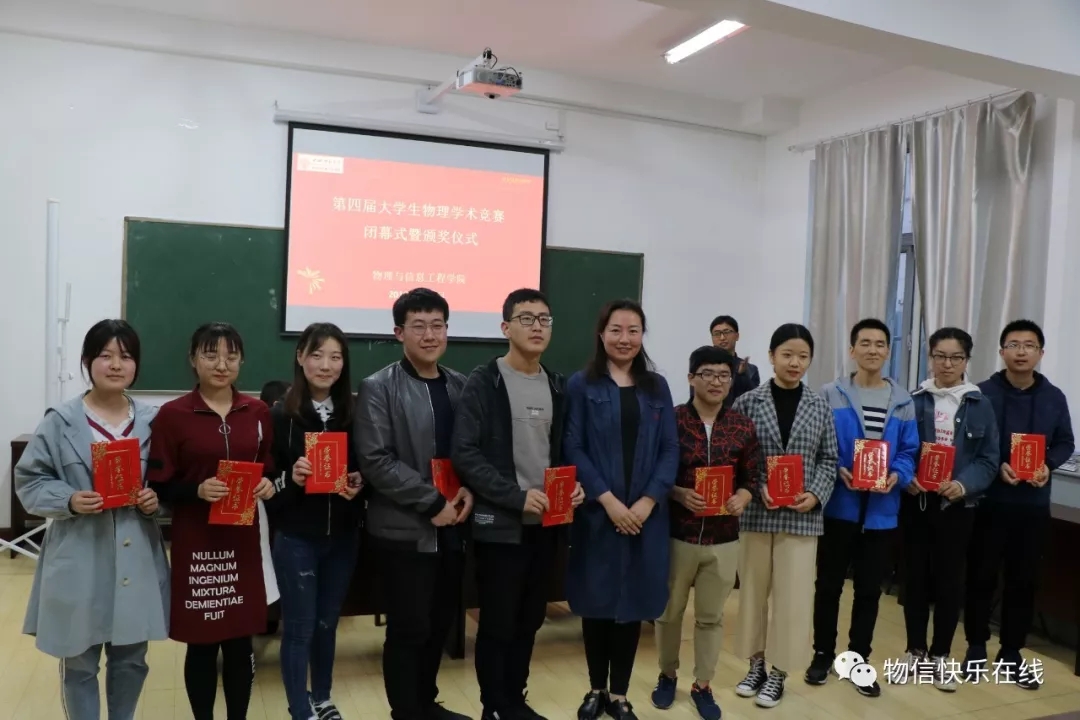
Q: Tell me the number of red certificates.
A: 10